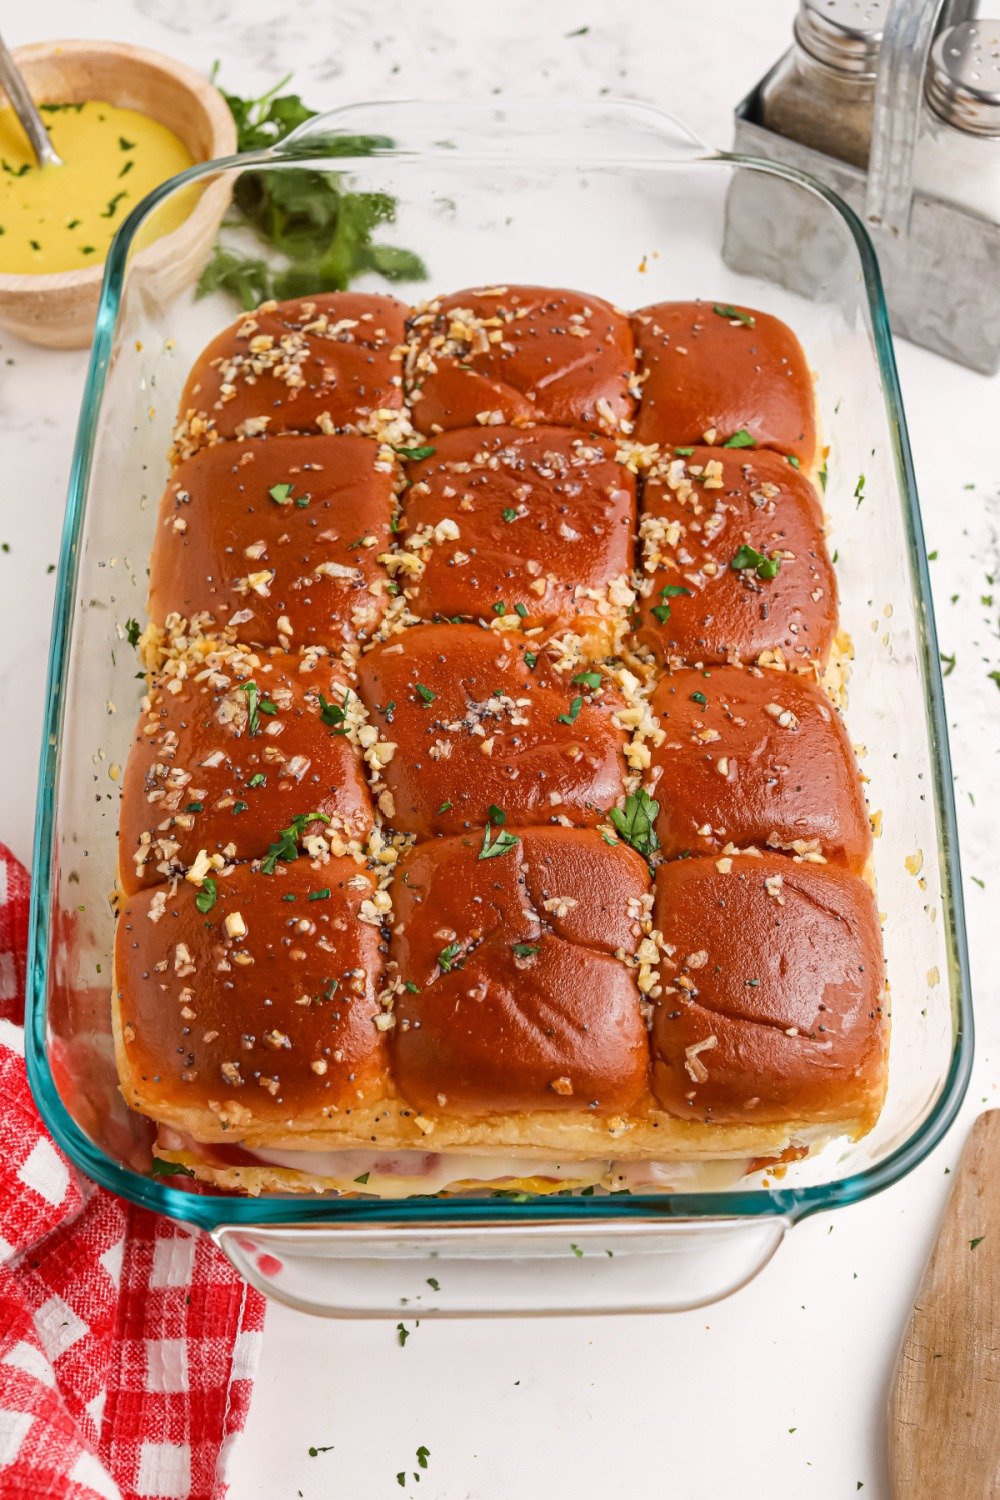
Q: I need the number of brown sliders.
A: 12